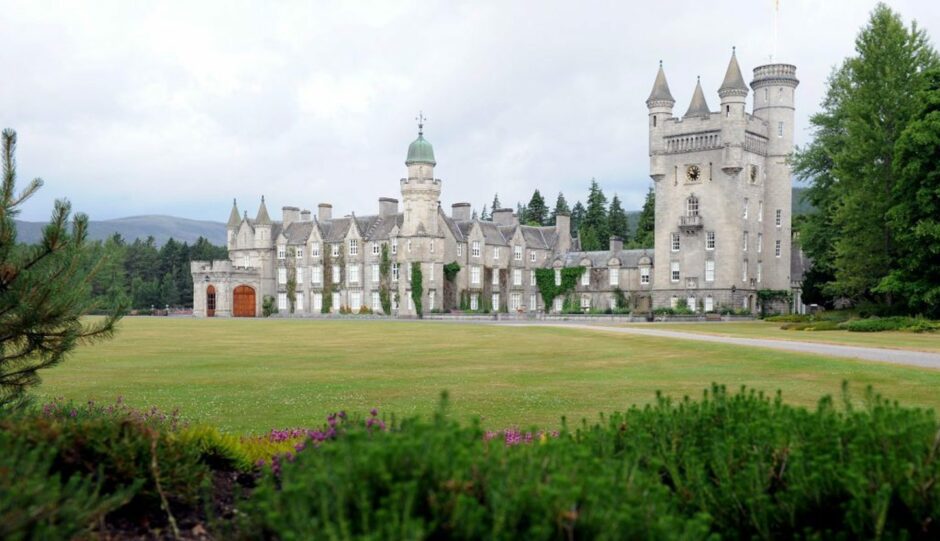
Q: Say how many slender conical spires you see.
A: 5